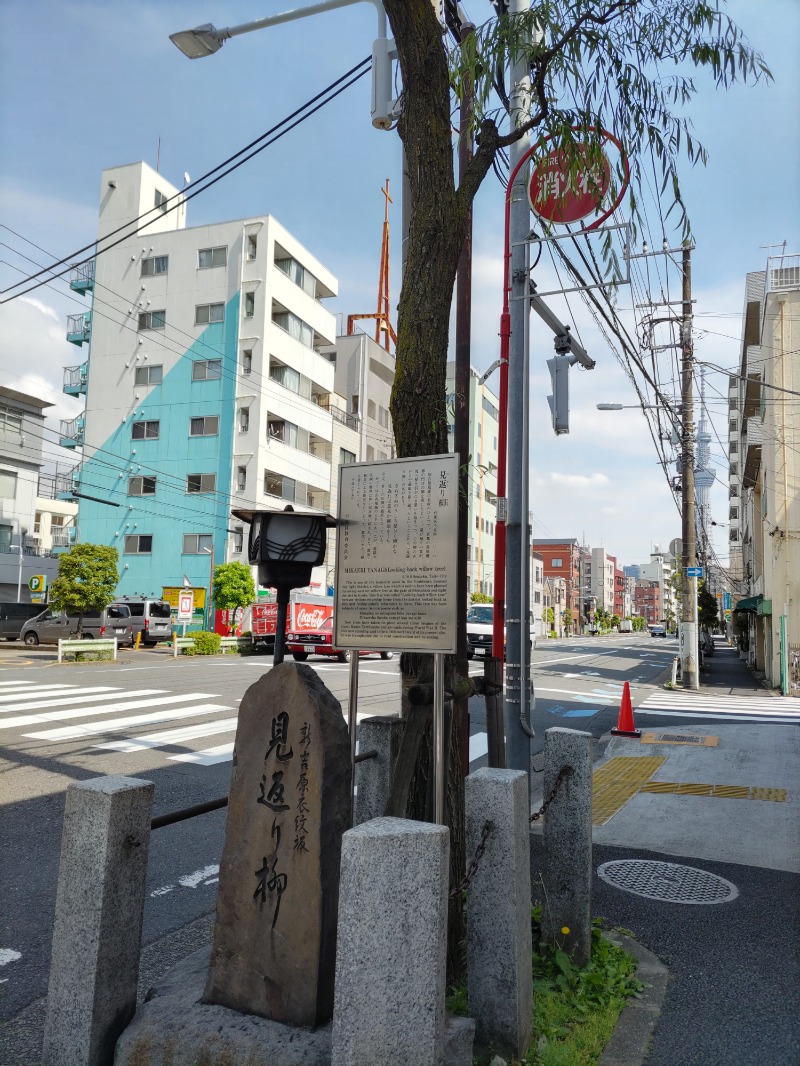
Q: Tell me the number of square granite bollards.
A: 5